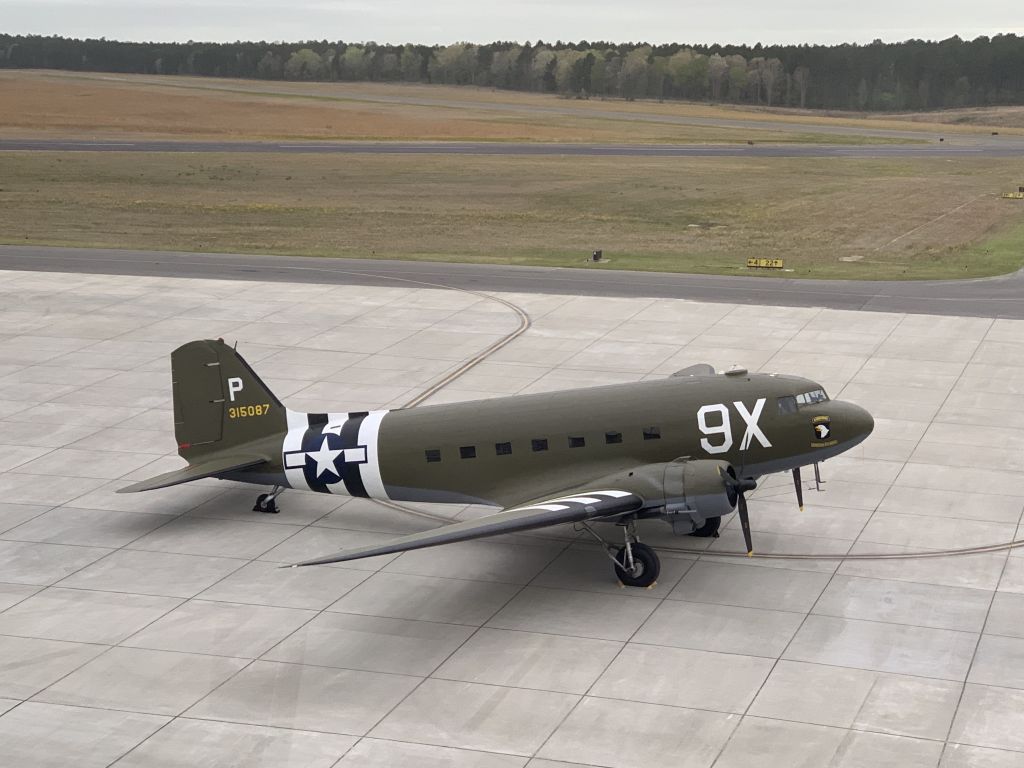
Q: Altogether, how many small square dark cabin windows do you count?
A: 7